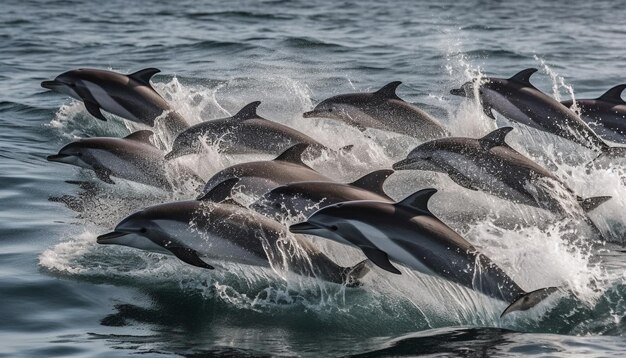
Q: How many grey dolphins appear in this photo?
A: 11